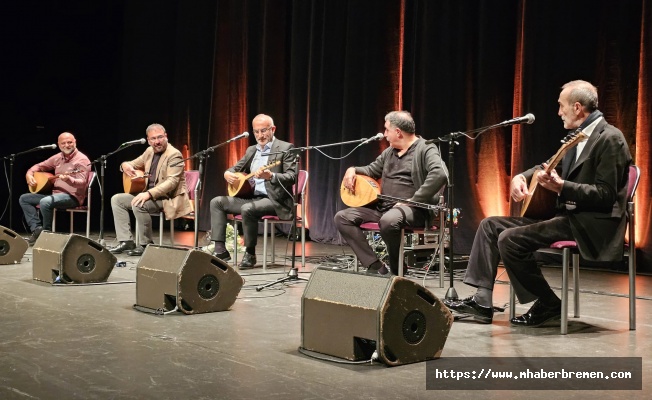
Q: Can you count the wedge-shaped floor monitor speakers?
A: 4